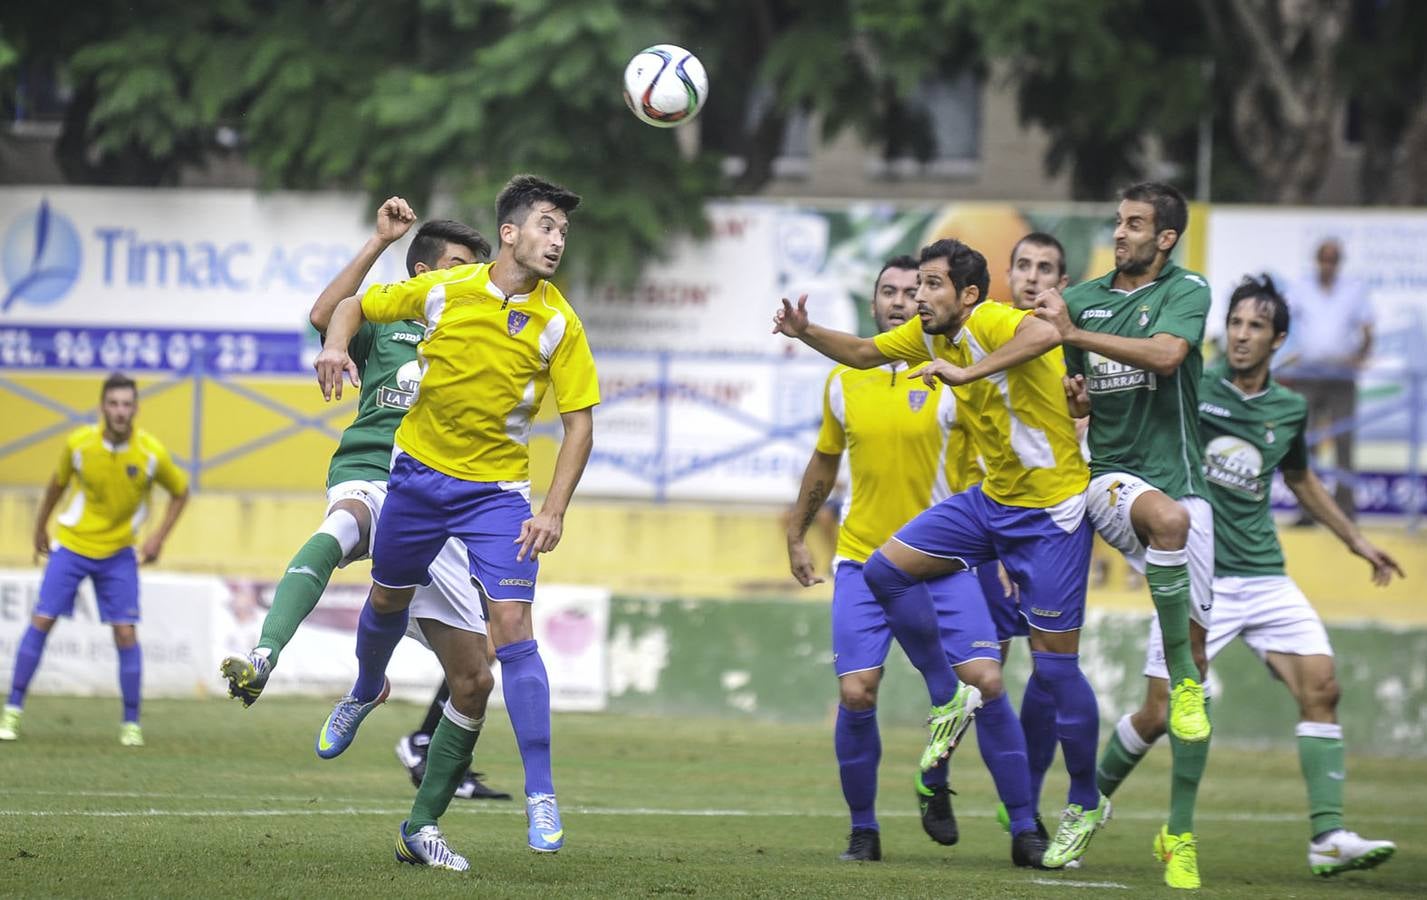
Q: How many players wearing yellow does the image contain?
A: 5